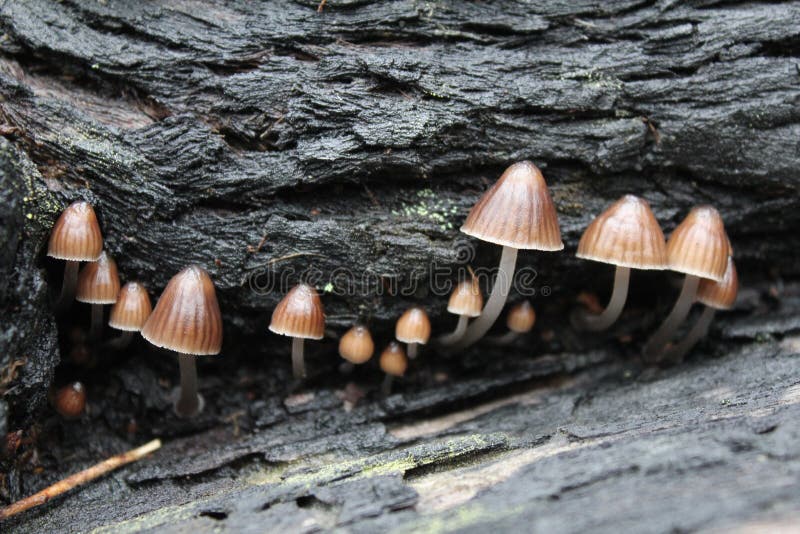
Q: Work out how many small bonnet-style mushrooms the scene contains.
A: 15